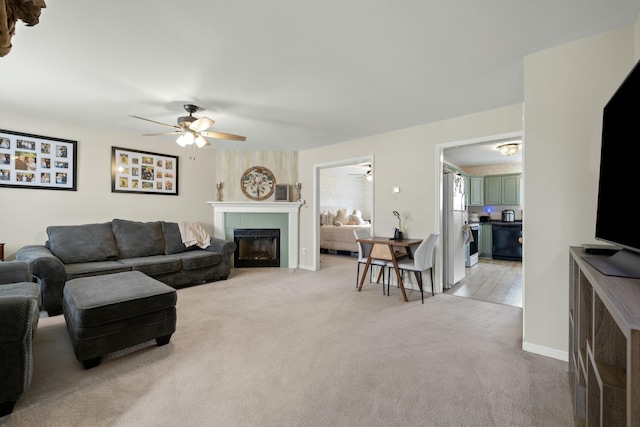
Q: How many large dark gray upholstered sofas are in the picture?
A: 1